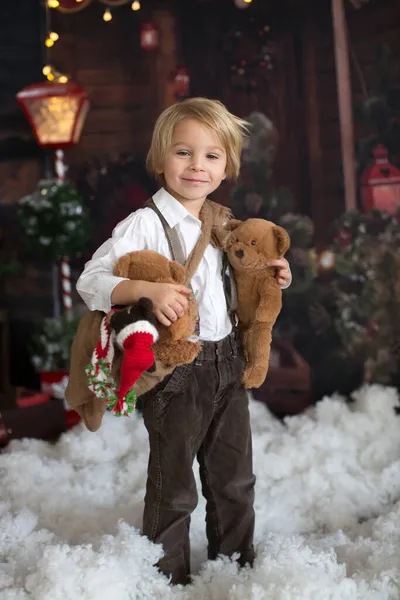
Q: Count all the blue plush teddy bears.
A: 0